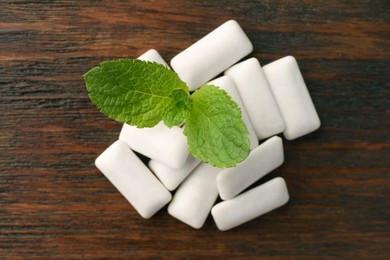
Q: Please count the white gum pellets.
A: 11